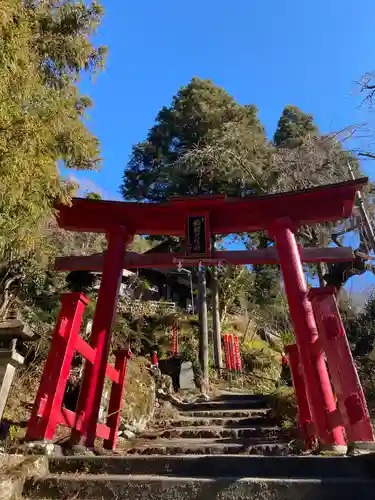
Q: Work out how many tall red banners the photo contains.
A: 4